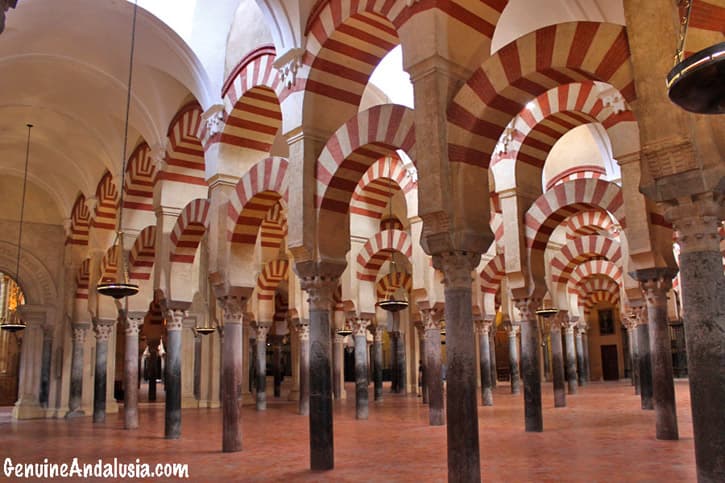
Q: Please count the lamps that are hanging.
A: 7